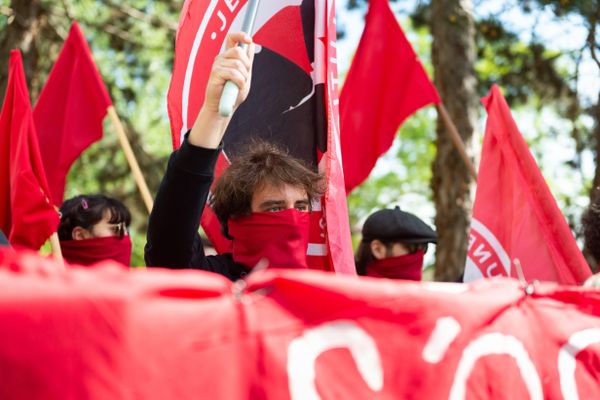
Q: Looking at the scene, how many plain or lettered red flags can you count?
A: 5